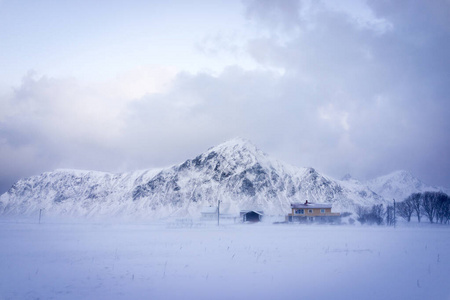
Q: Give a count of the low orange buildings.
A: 1